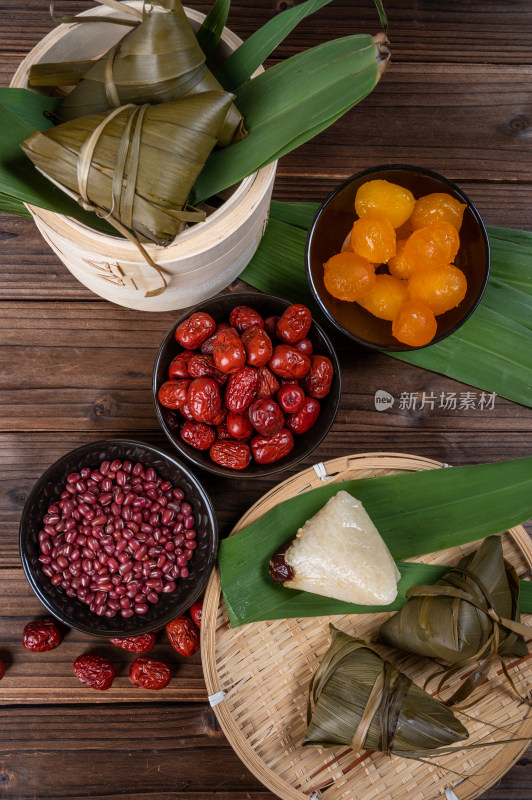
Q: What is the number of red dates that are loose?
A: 7